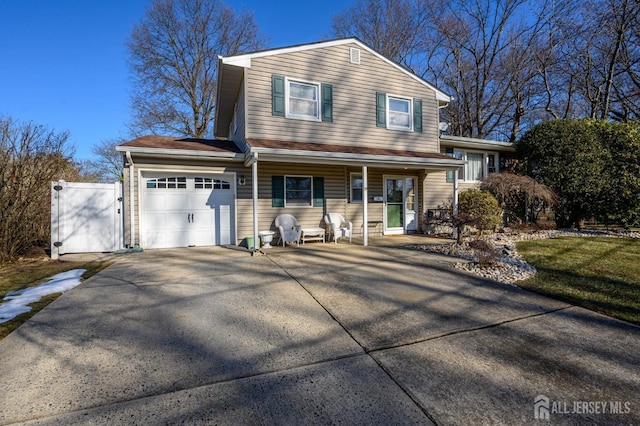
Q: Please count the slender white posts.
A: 3